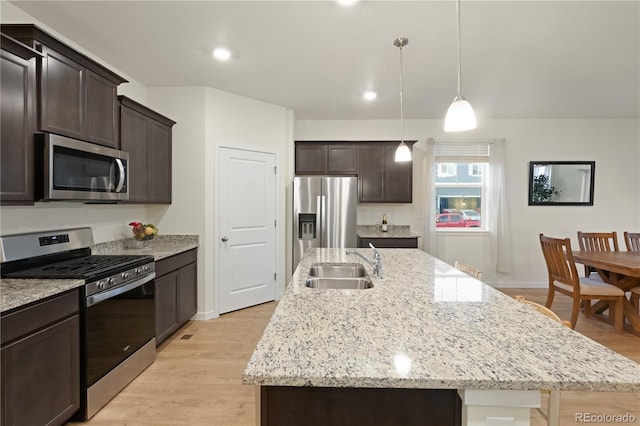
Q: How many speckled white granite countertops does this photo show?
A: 4